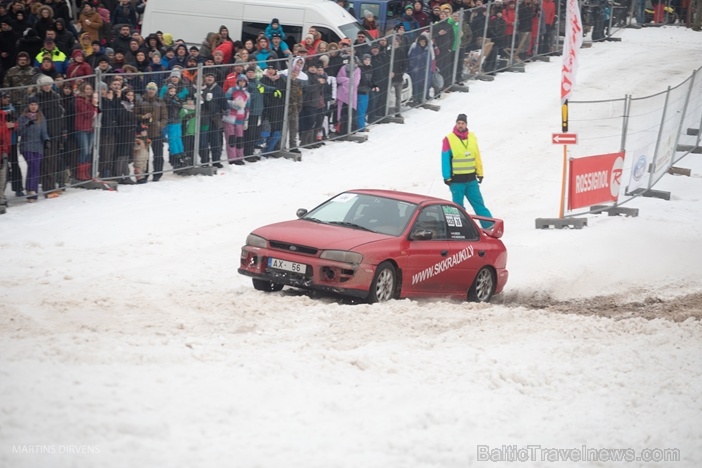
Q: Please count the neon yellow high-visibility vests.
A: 1